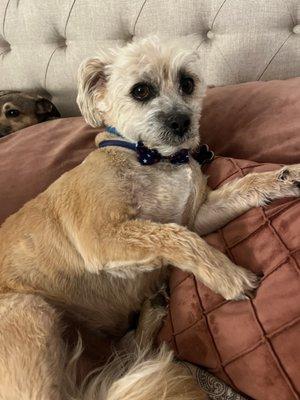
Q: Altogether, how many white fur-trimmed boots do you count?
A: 0